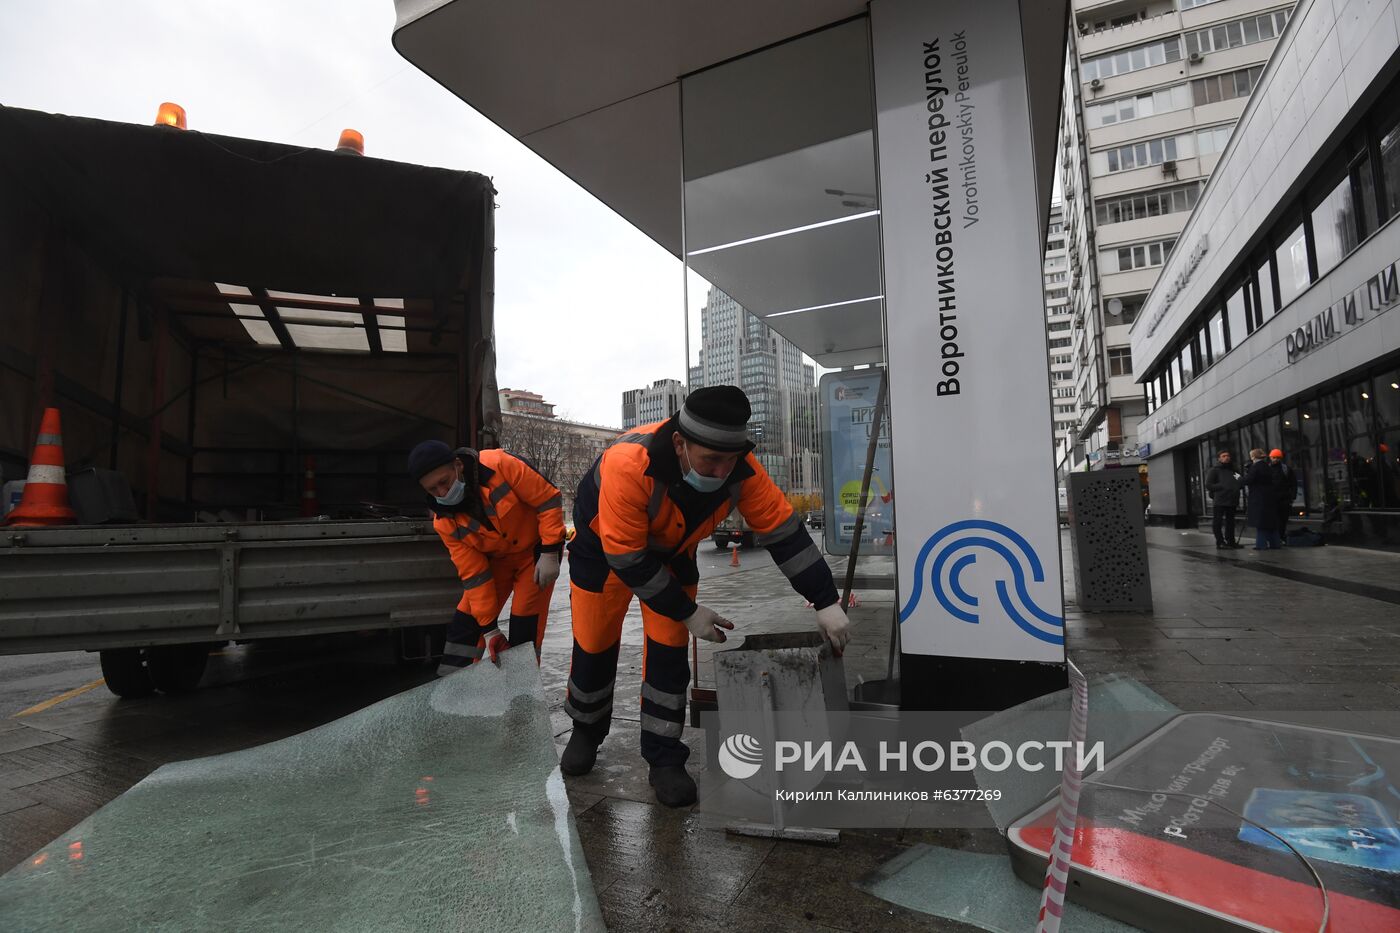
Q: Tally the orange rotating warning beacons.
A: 2